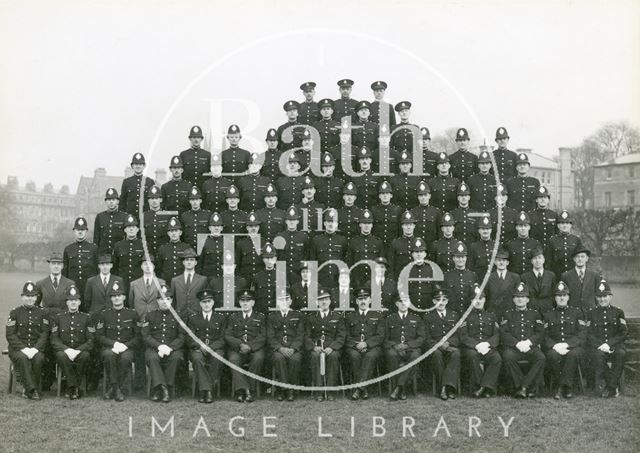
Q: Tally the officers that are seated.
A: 15